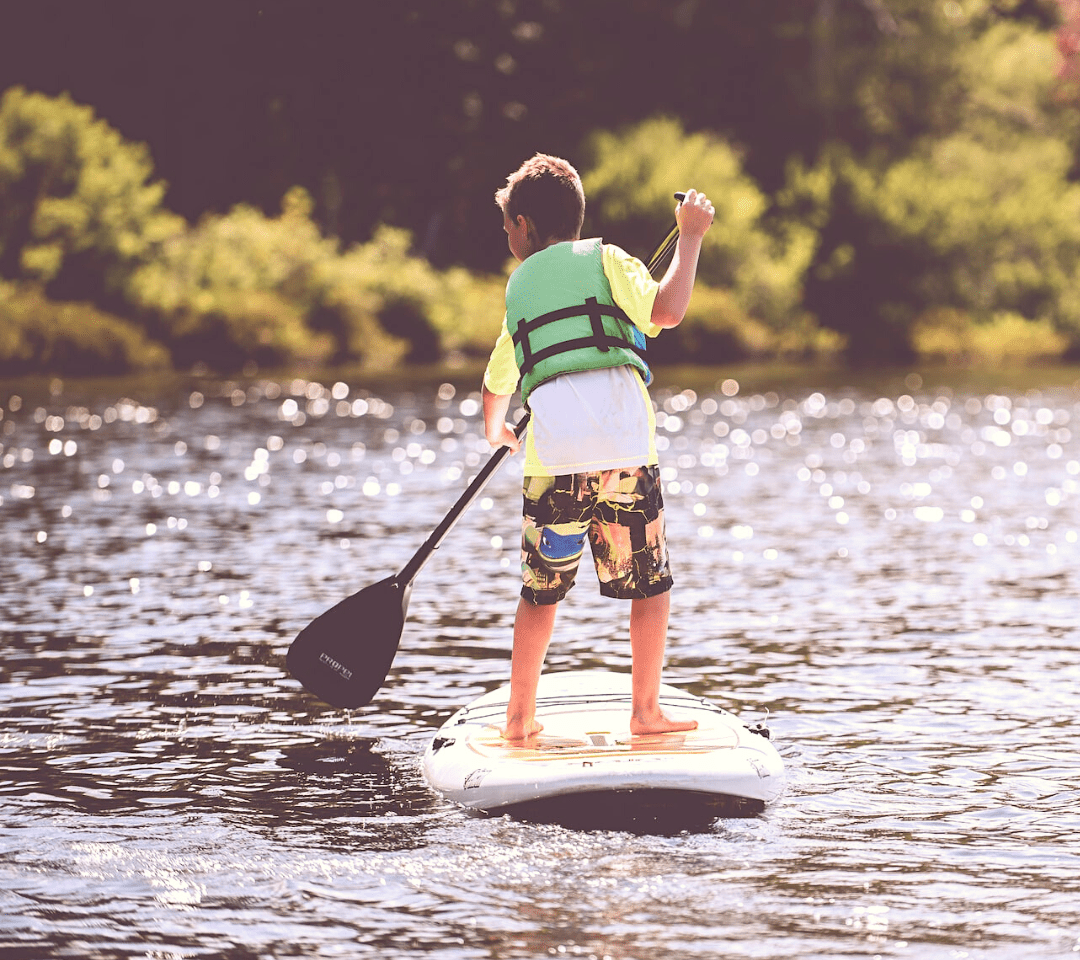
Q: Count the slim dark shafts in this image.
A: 1